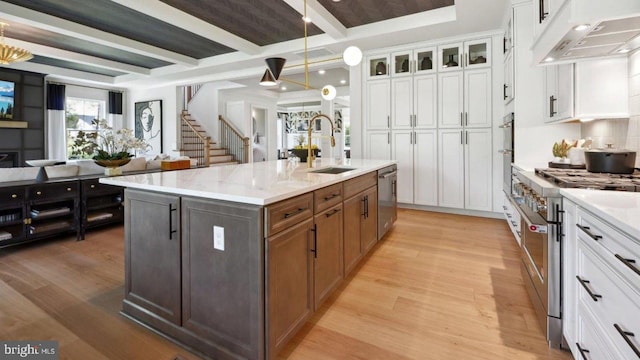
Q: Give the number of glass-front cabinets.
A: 5